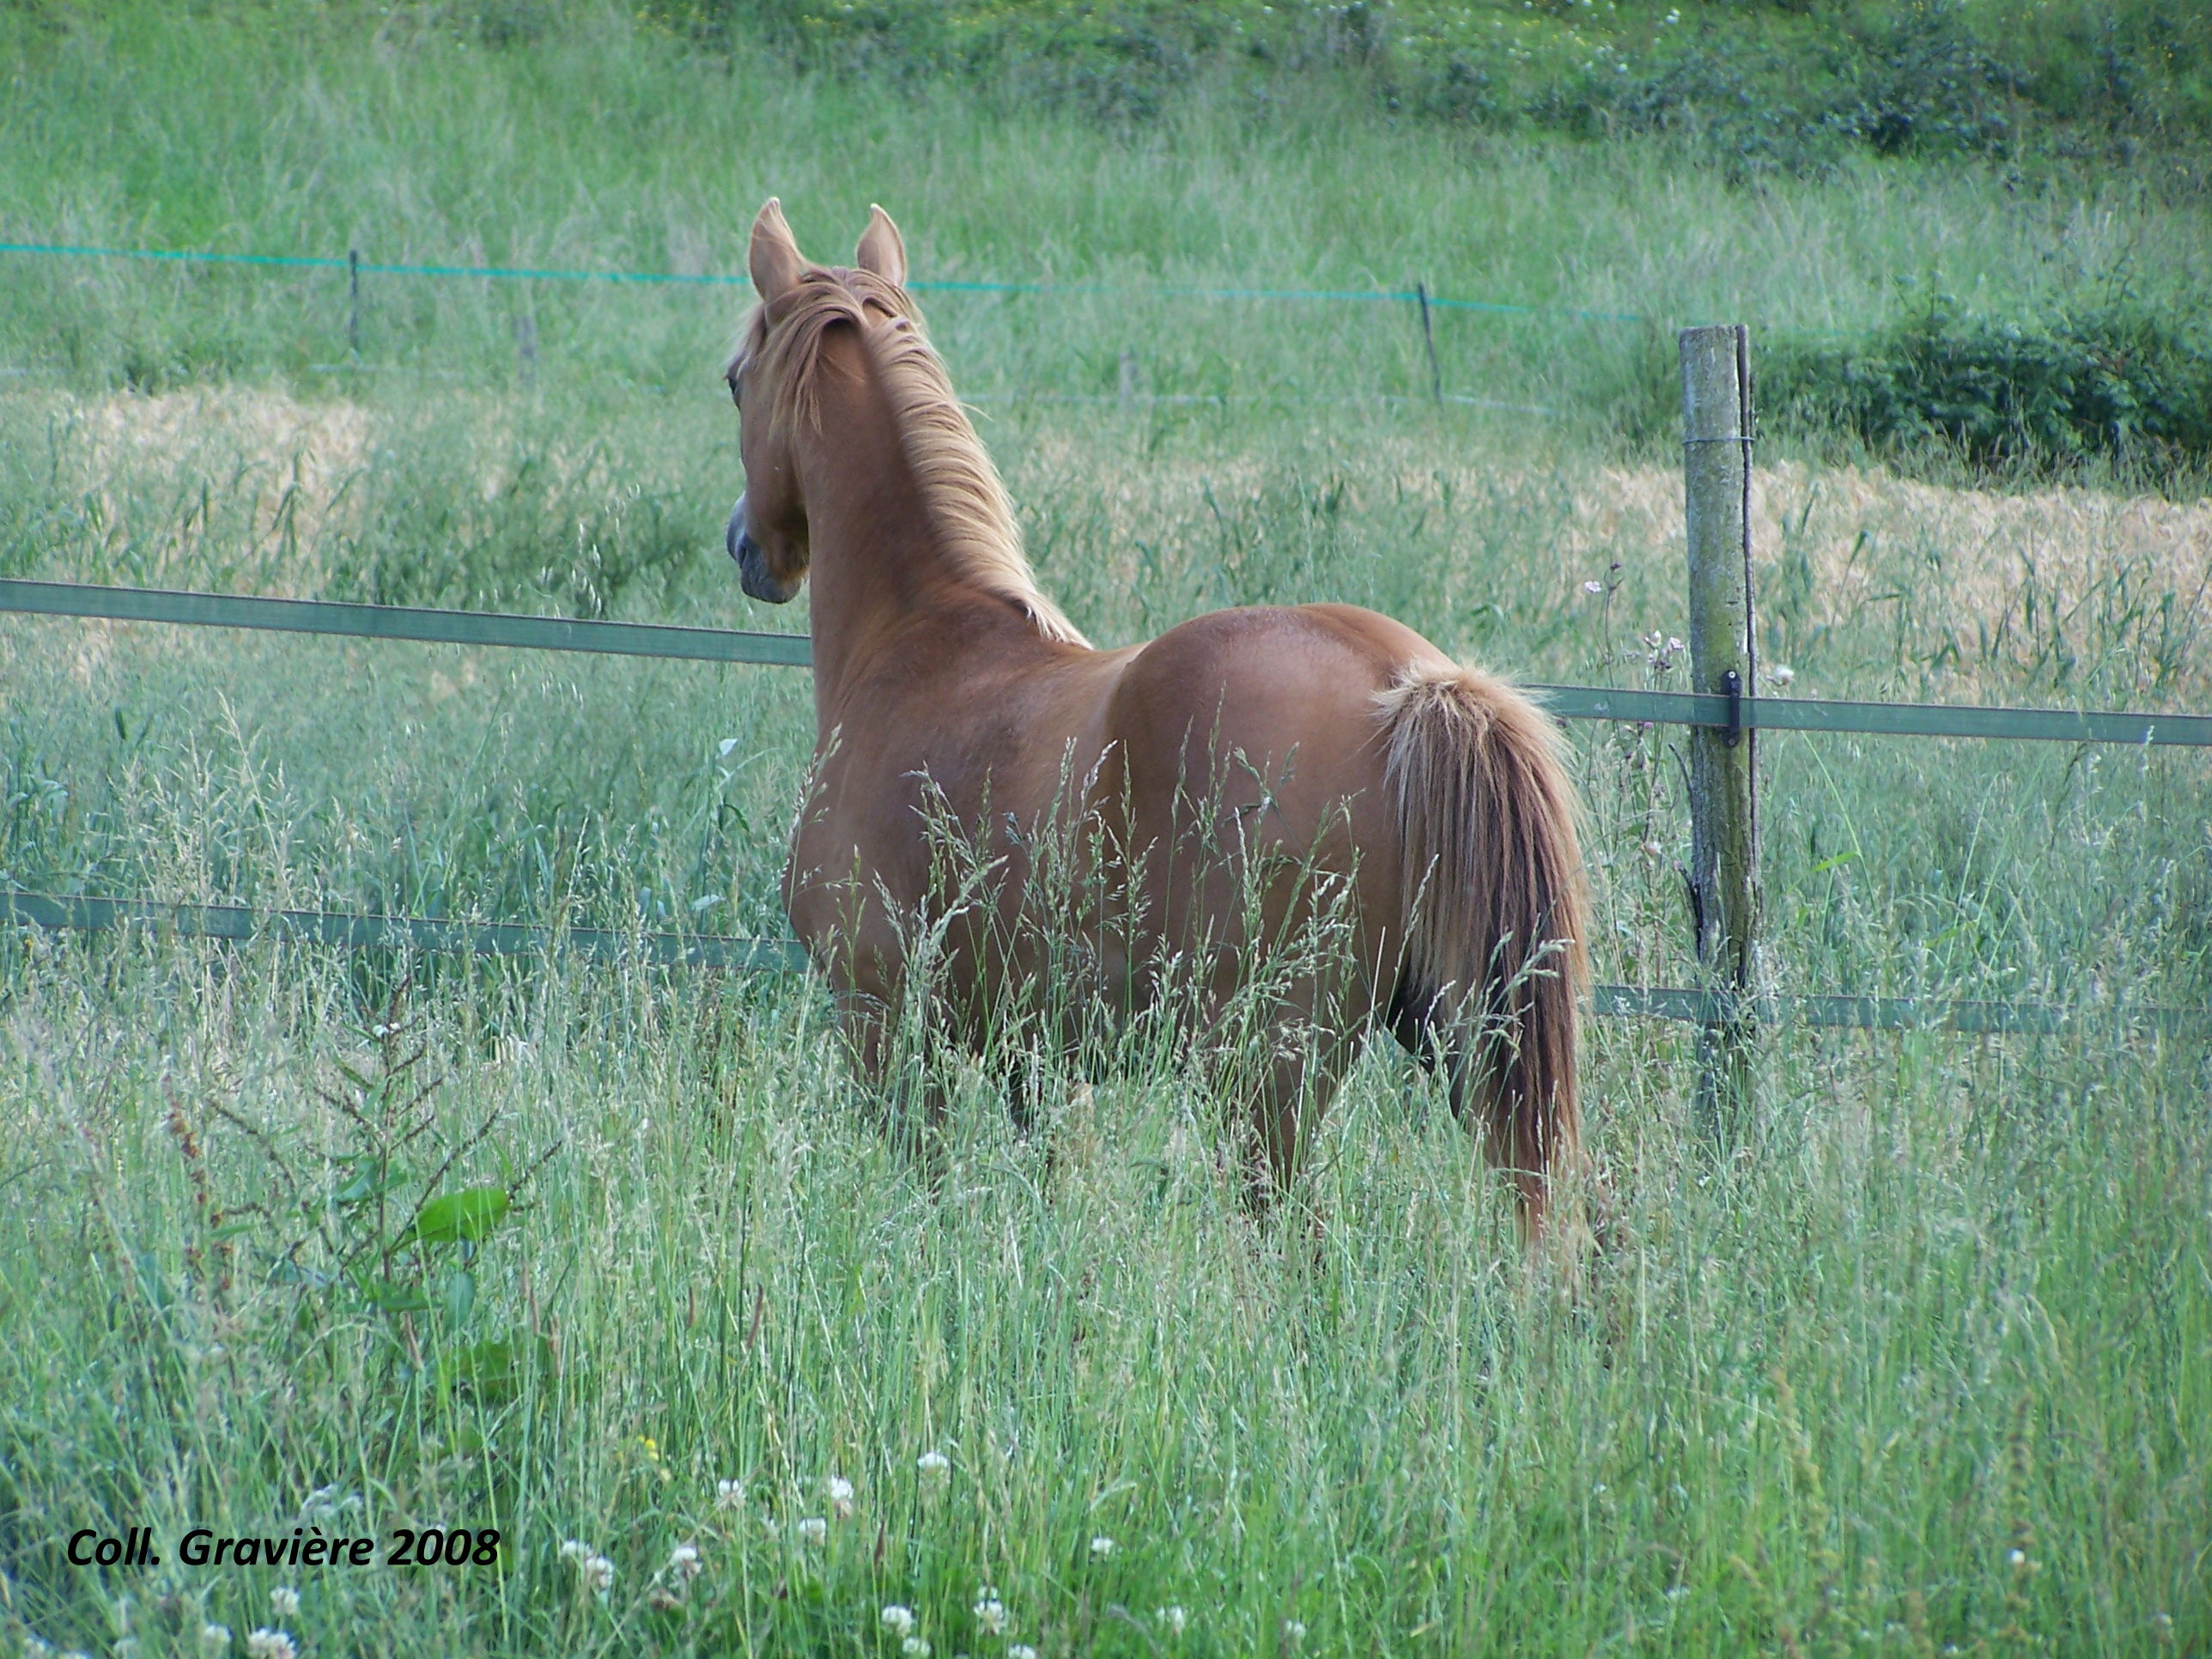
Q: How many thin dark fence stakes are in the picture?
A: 2